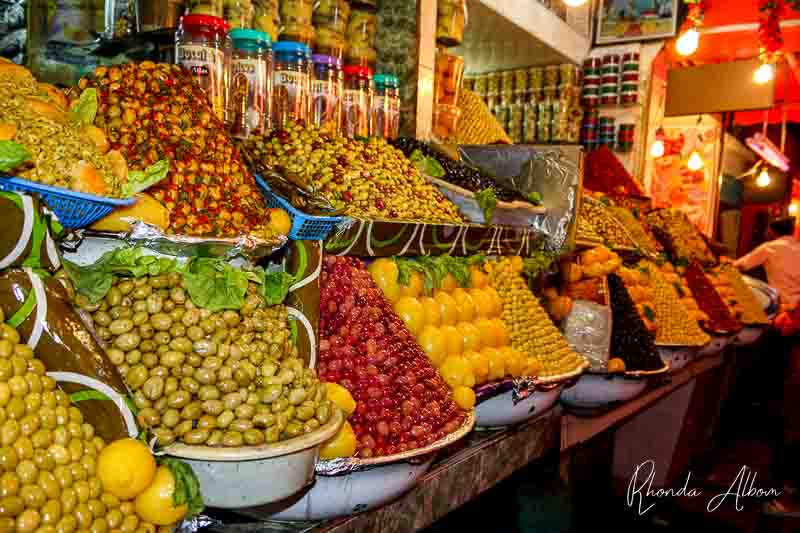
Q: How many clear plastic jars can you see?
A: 6